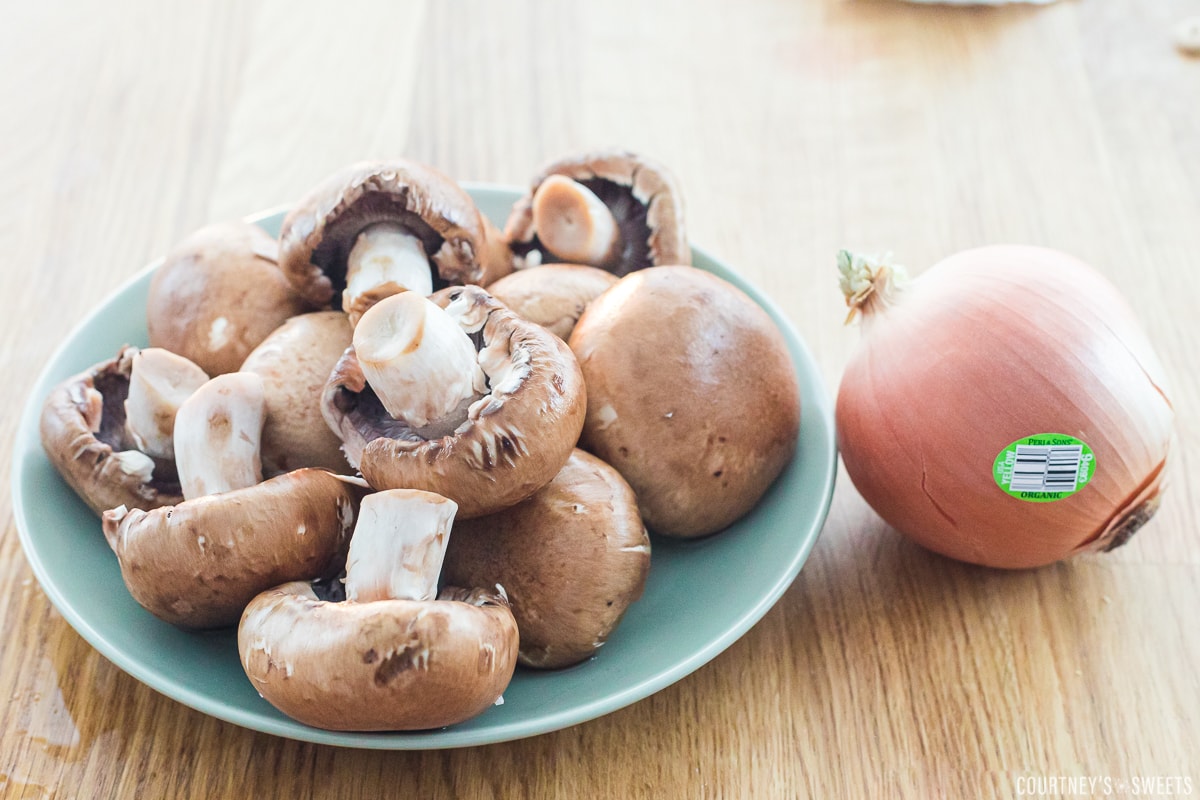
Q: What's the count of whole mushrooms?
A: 12